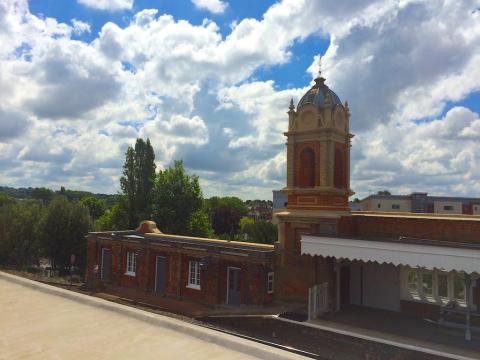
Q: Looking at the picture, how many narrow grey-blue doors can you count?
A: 3